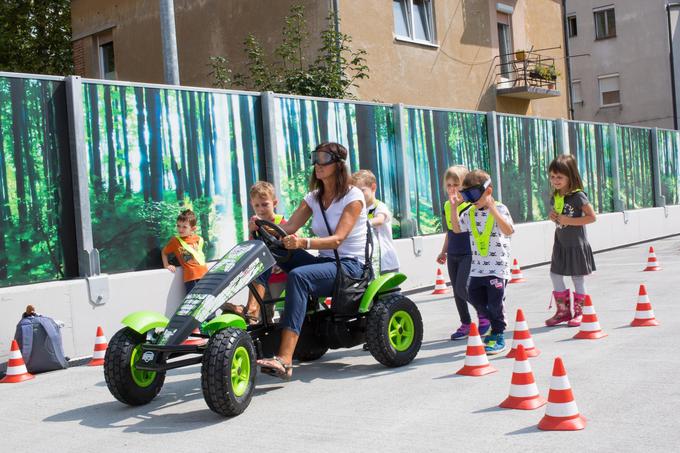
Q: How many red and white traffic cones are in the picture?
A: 11